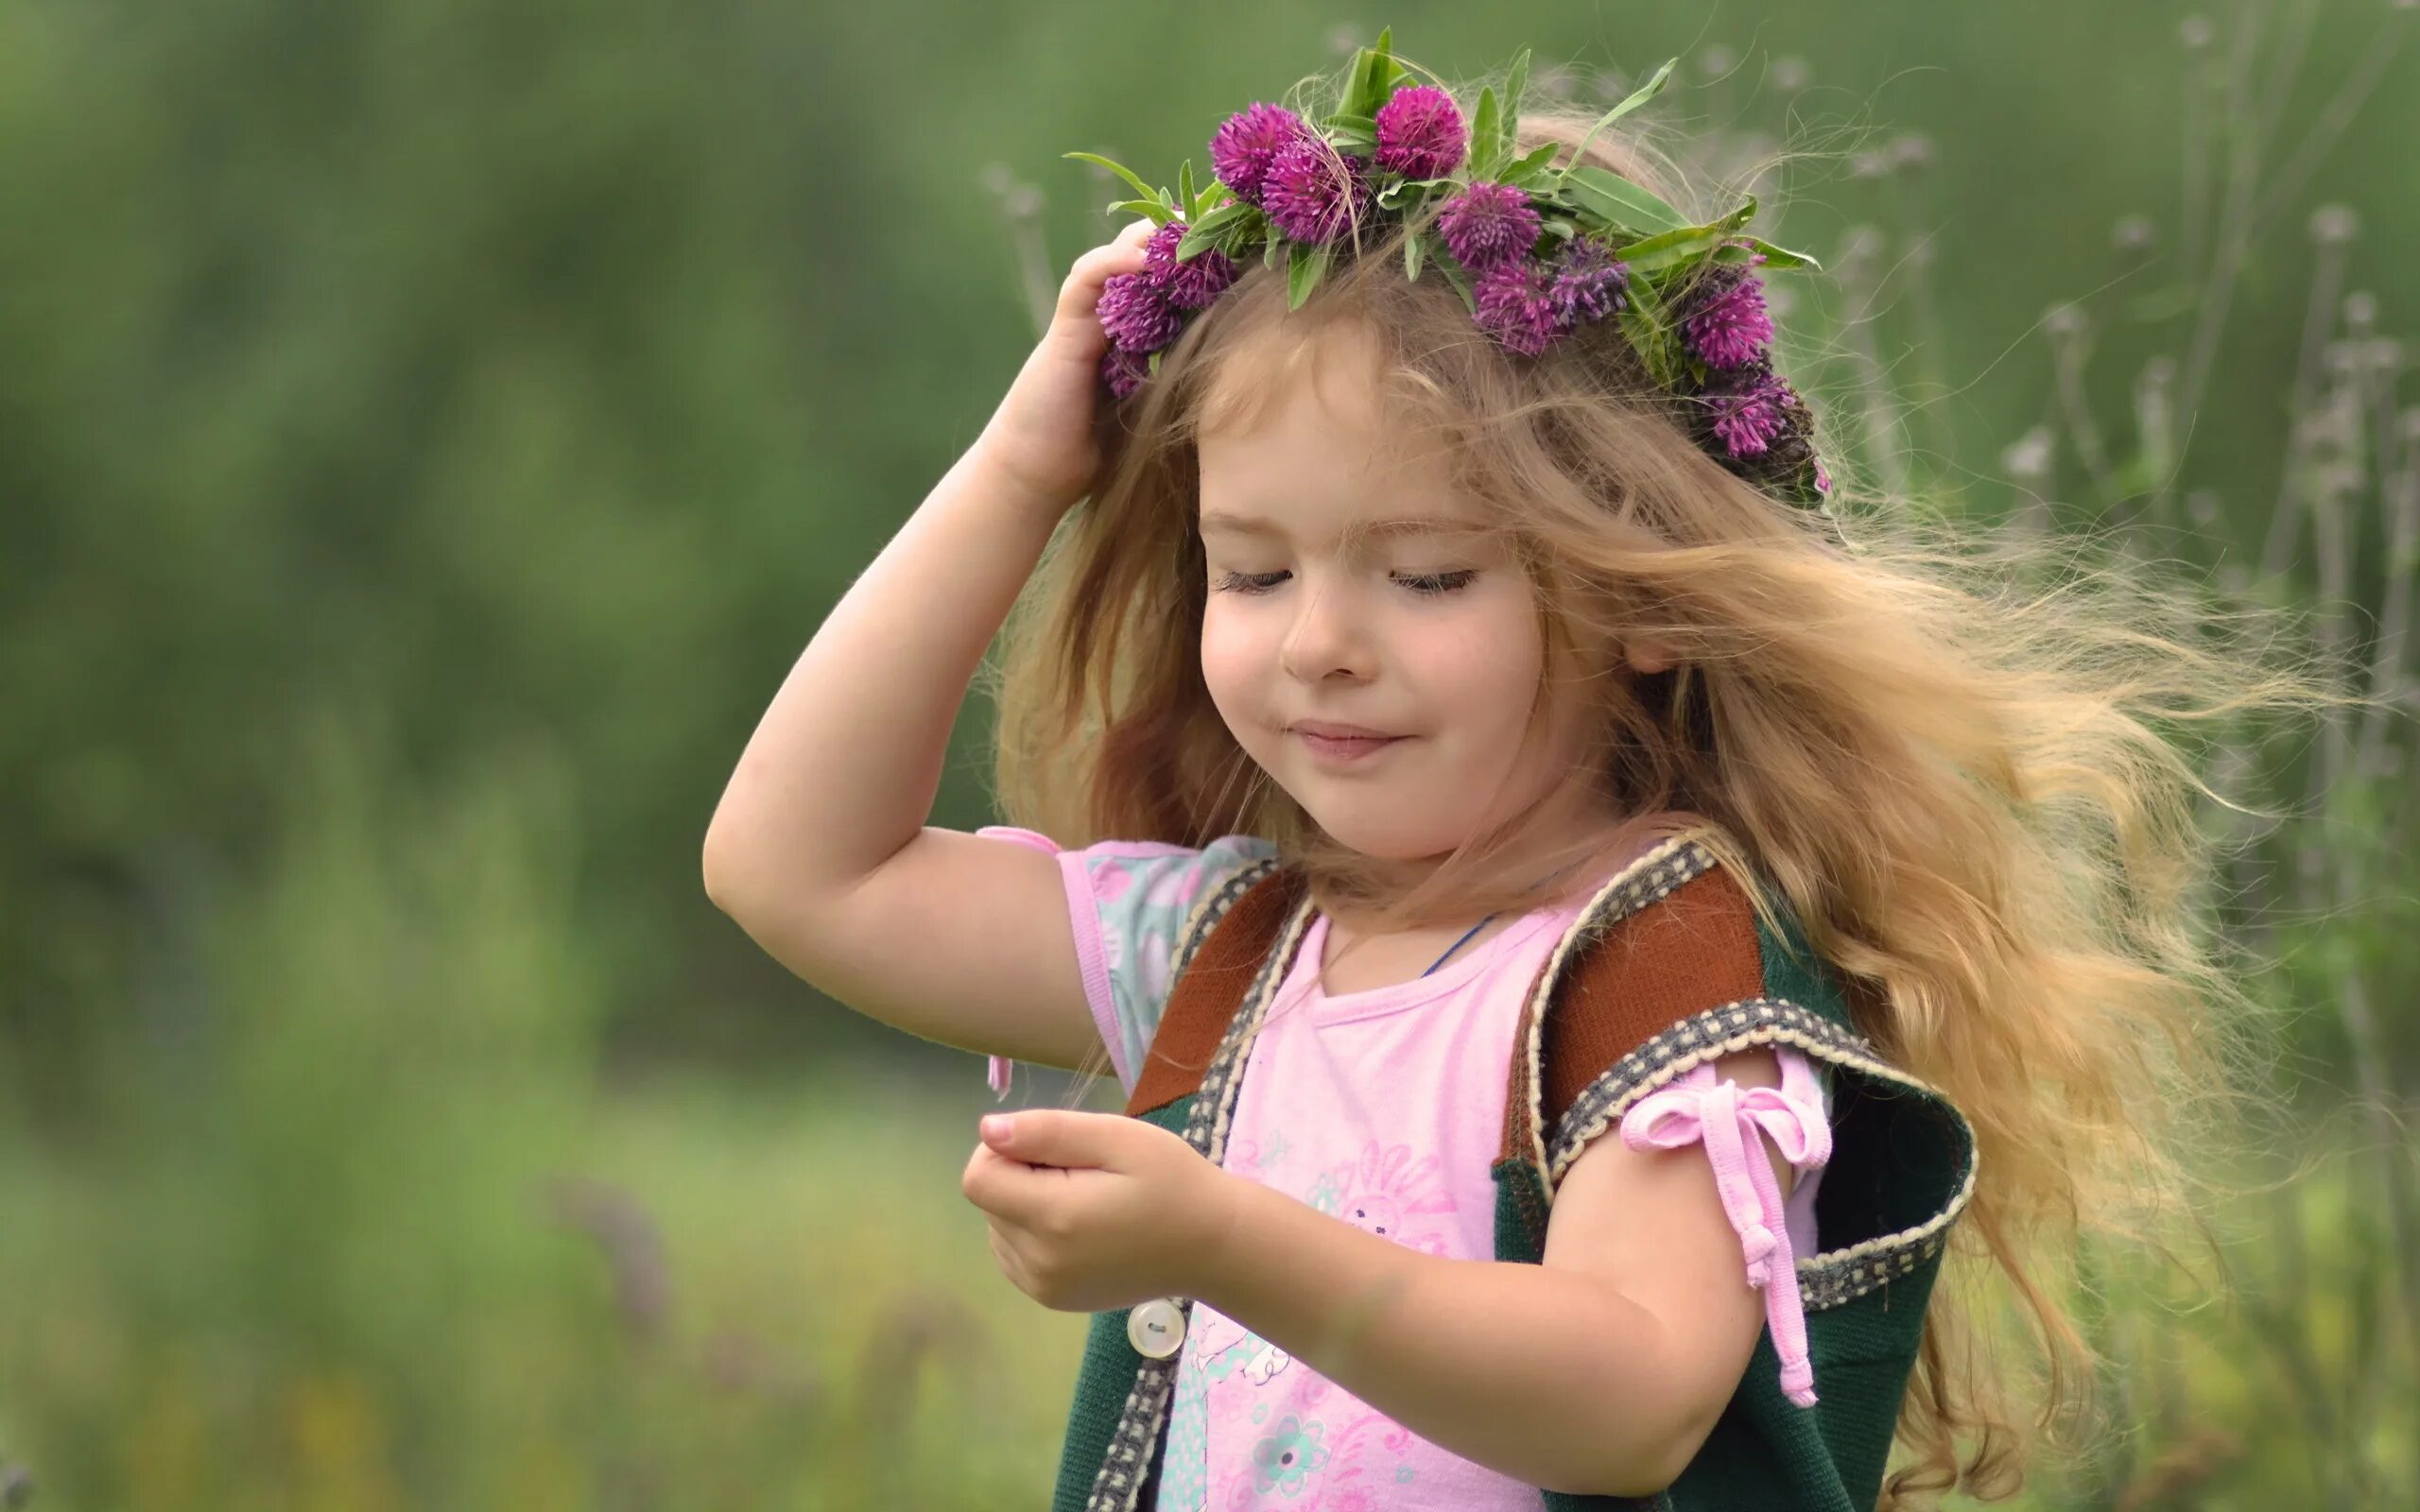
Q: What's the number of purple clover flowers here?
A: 11